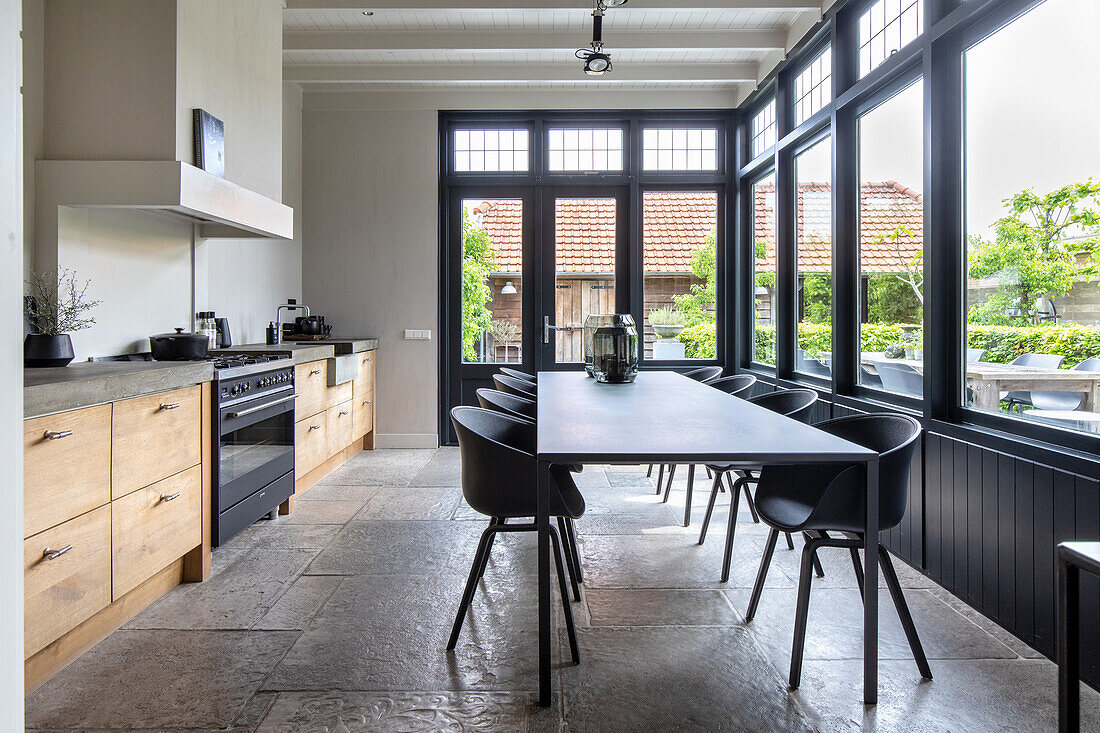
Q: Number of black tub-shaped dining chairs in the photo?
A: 8